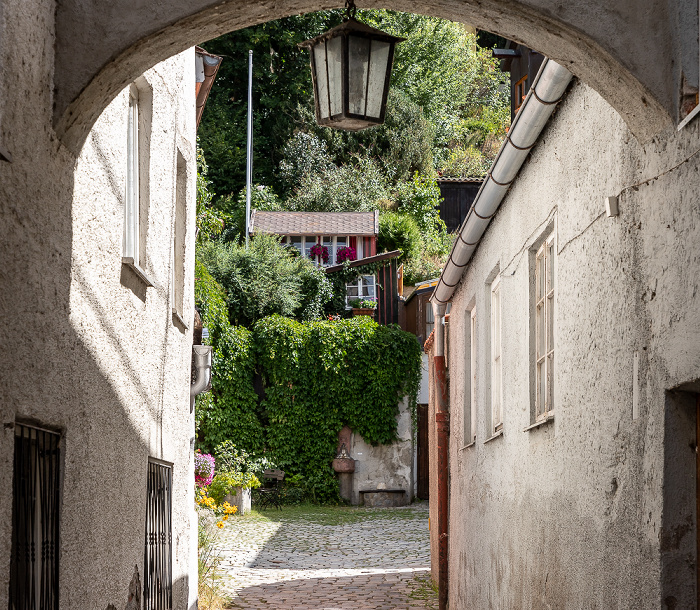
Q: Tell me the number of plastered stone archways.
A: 1